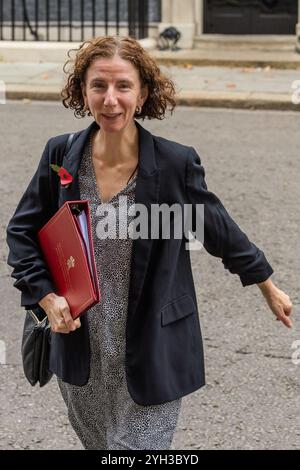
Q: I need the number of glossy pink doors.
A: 0